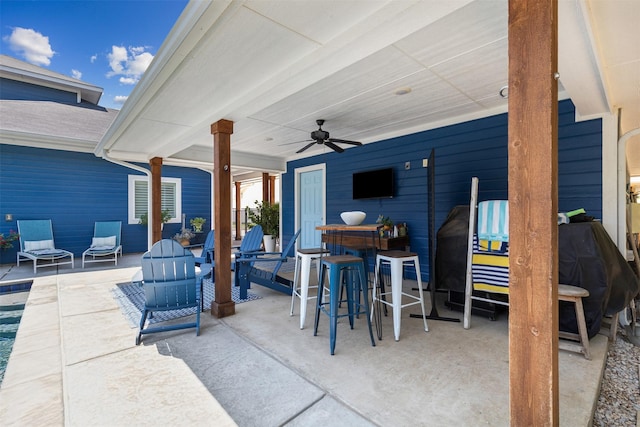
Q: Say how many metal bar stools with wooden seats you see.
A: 4